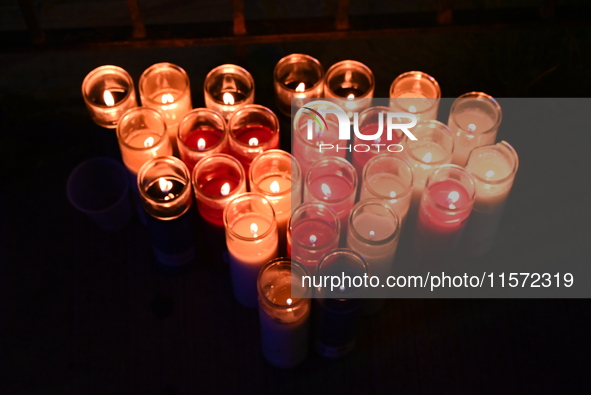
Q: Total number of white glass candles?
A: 11